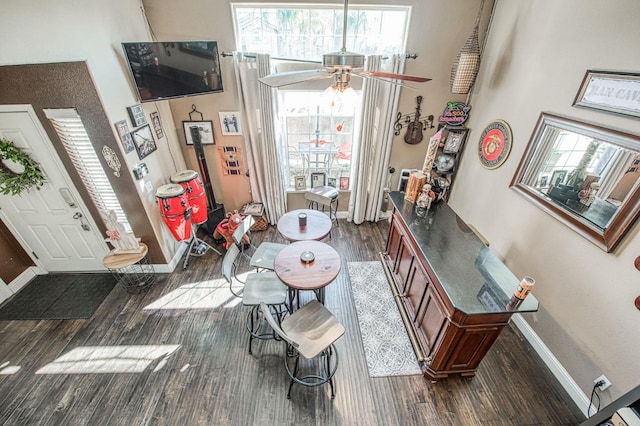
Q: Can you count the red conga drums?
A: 2